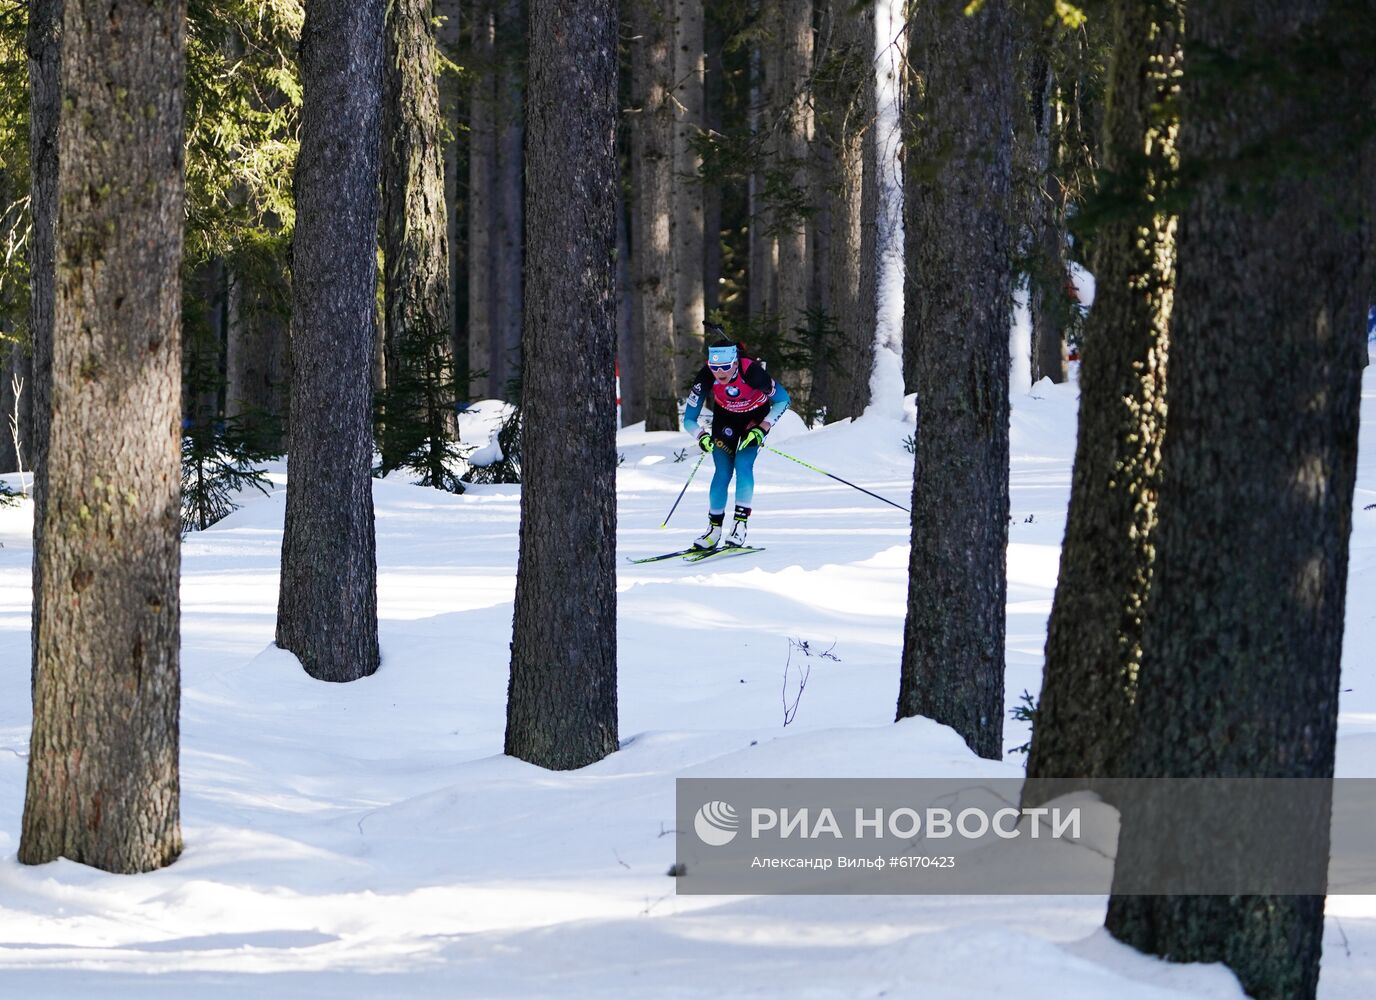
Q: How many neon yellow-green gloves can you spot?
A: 2